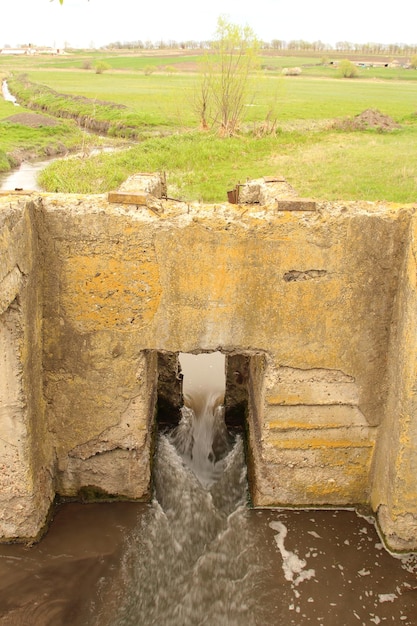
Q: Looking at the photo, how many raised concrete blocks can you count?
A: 2